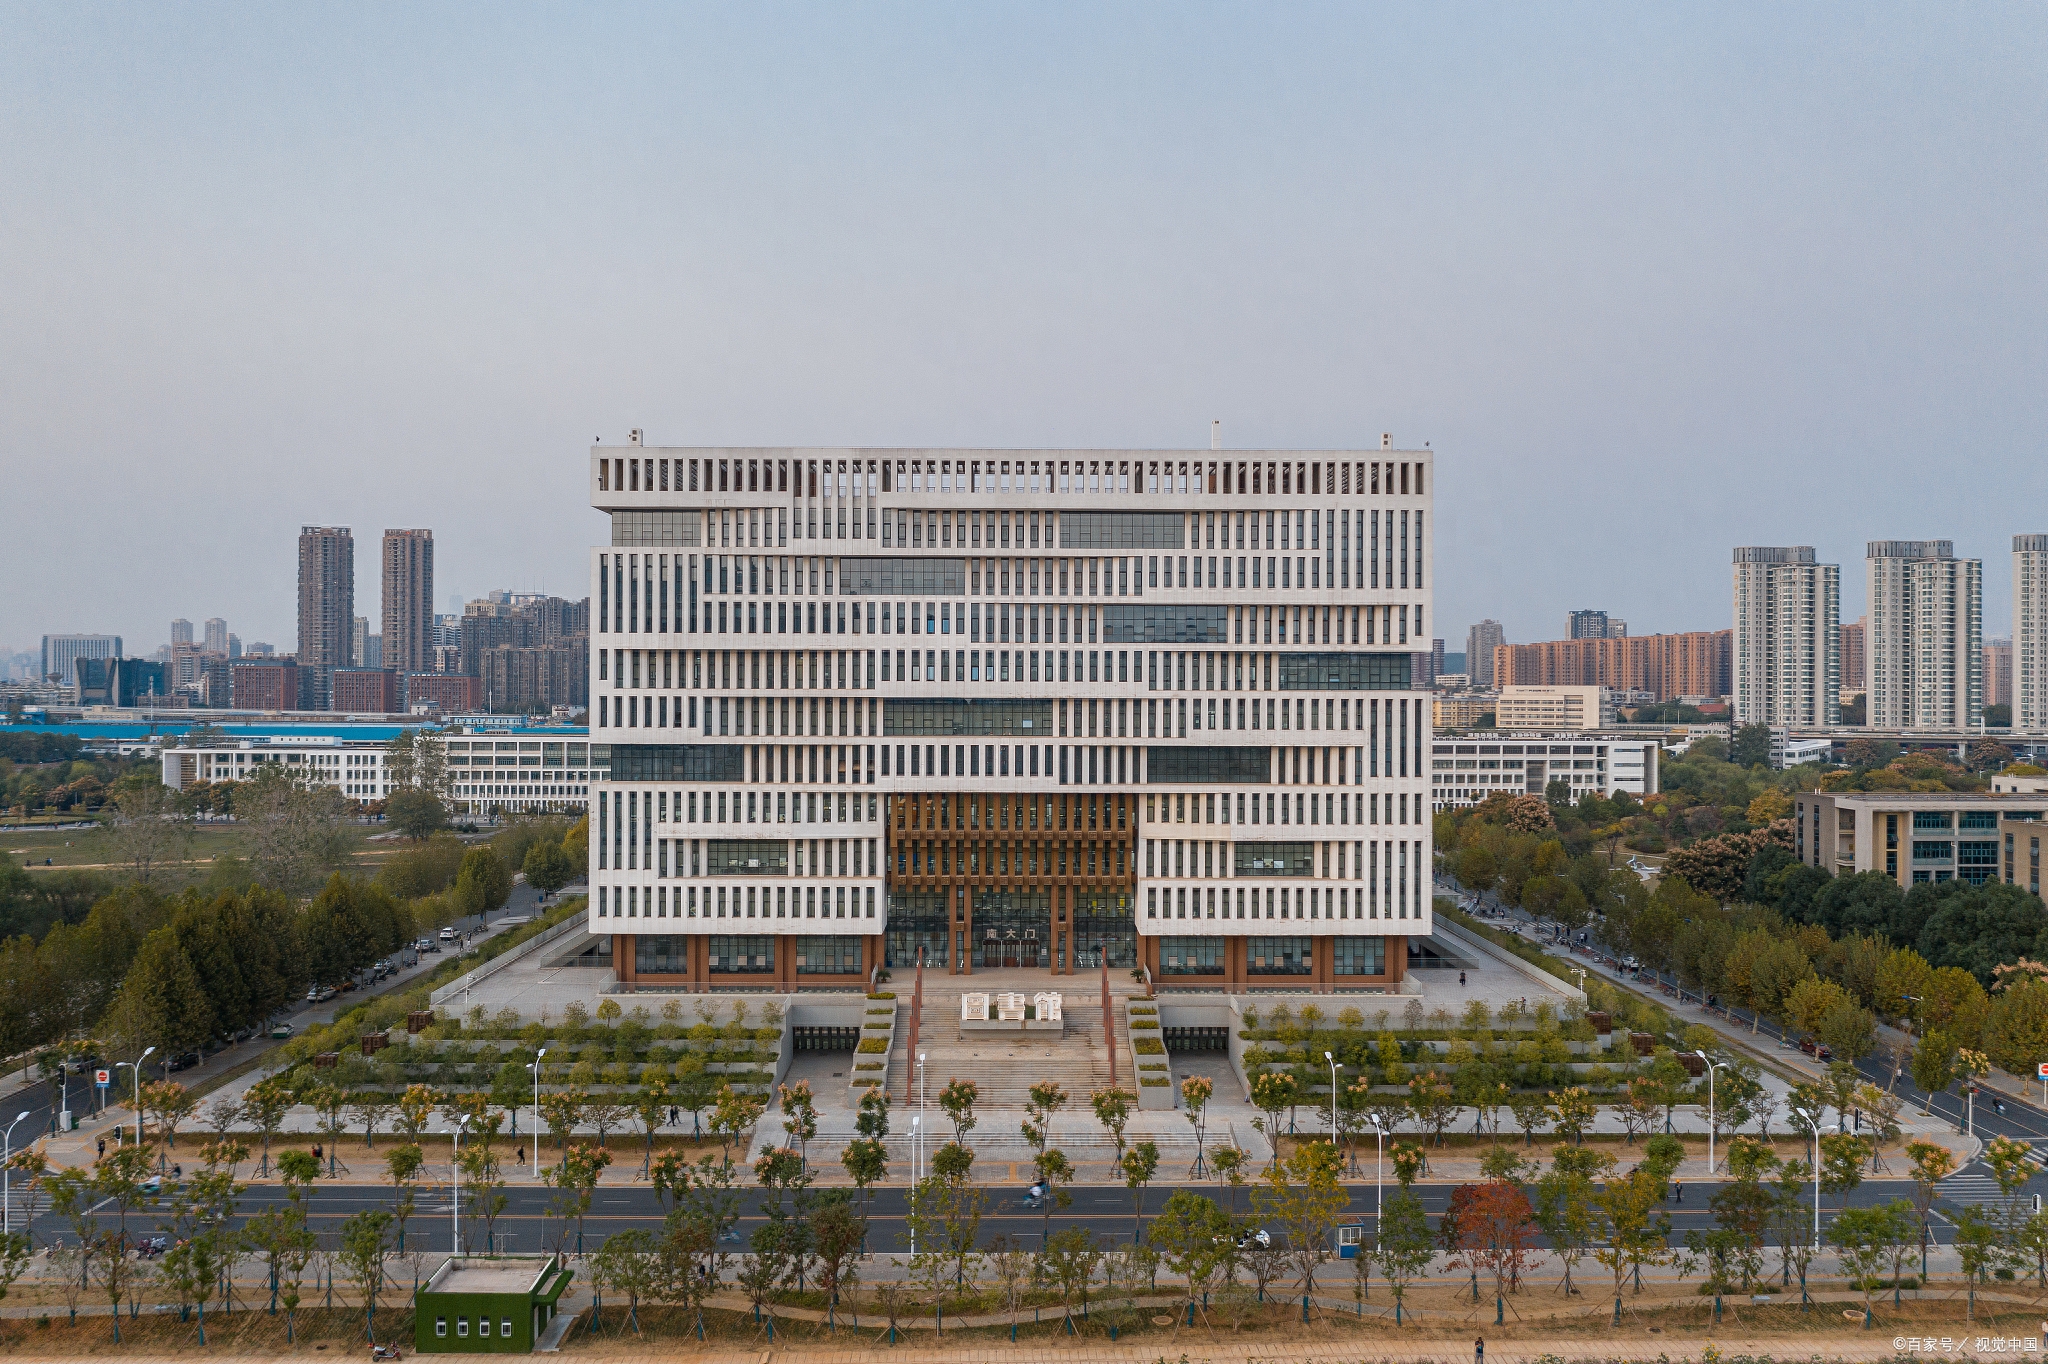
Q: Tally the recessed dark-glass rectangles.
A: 10